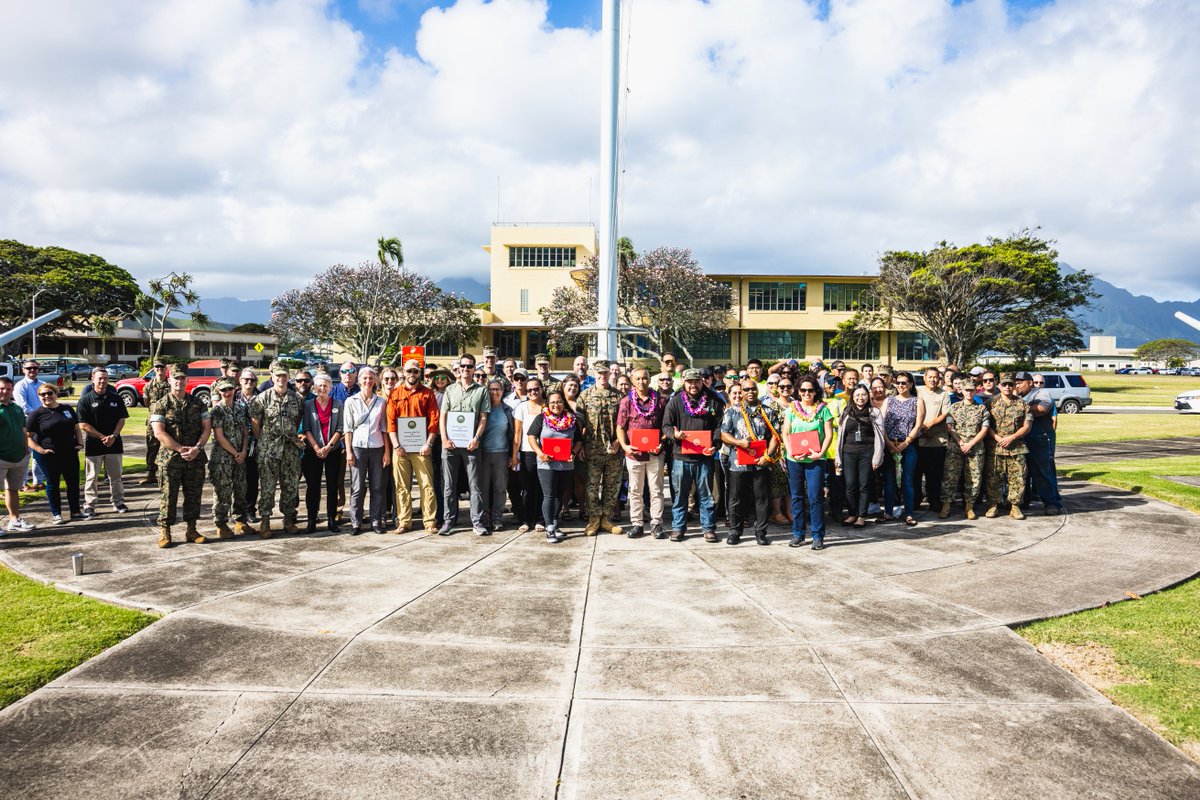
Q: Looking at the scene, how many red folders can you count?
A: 5